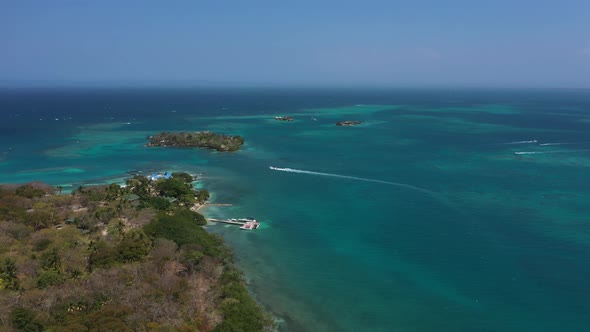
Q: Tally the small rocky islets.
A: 2